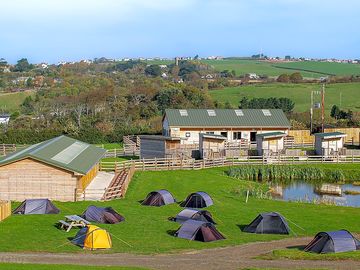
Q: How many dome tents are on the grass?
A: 9